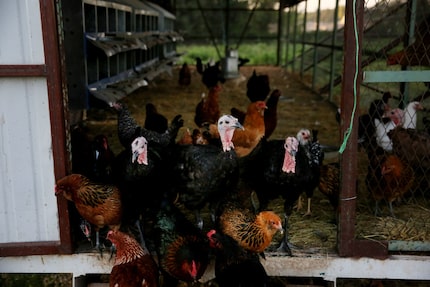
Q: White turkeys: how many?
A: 0